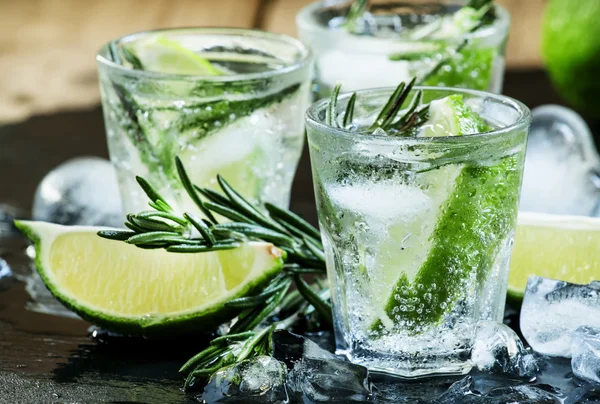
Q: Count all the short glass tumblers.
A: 3